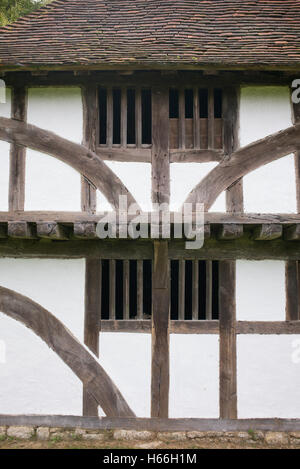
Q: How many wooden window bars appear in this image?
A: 12